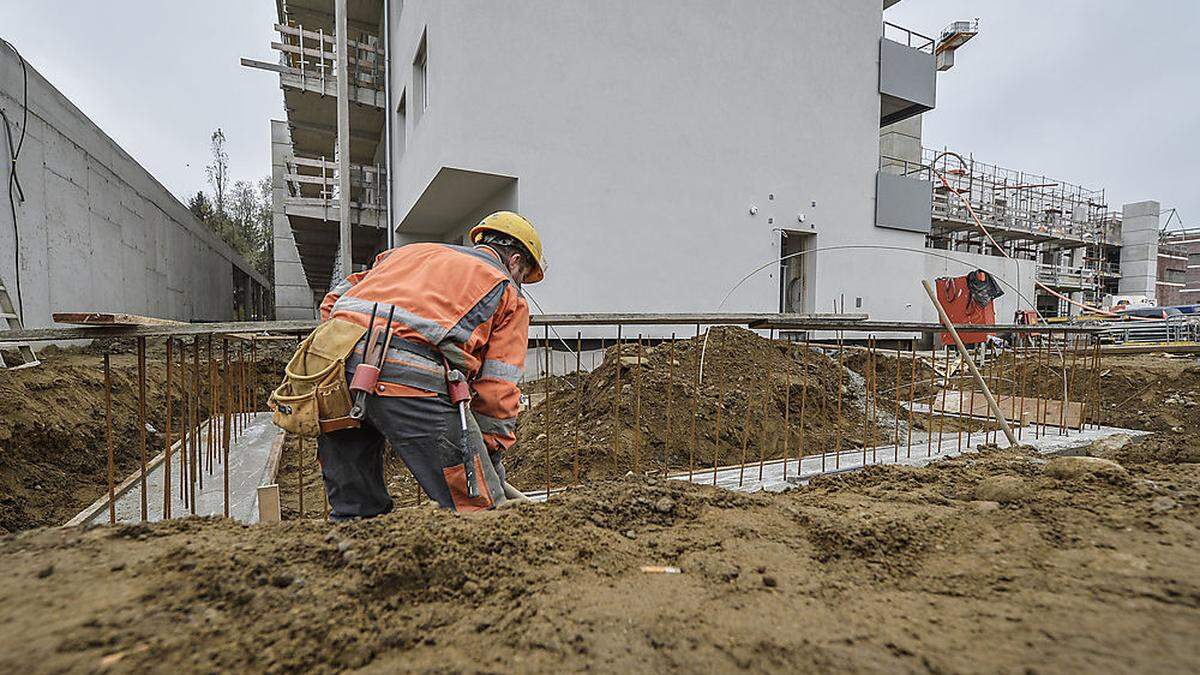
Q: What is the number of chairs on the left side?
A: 0